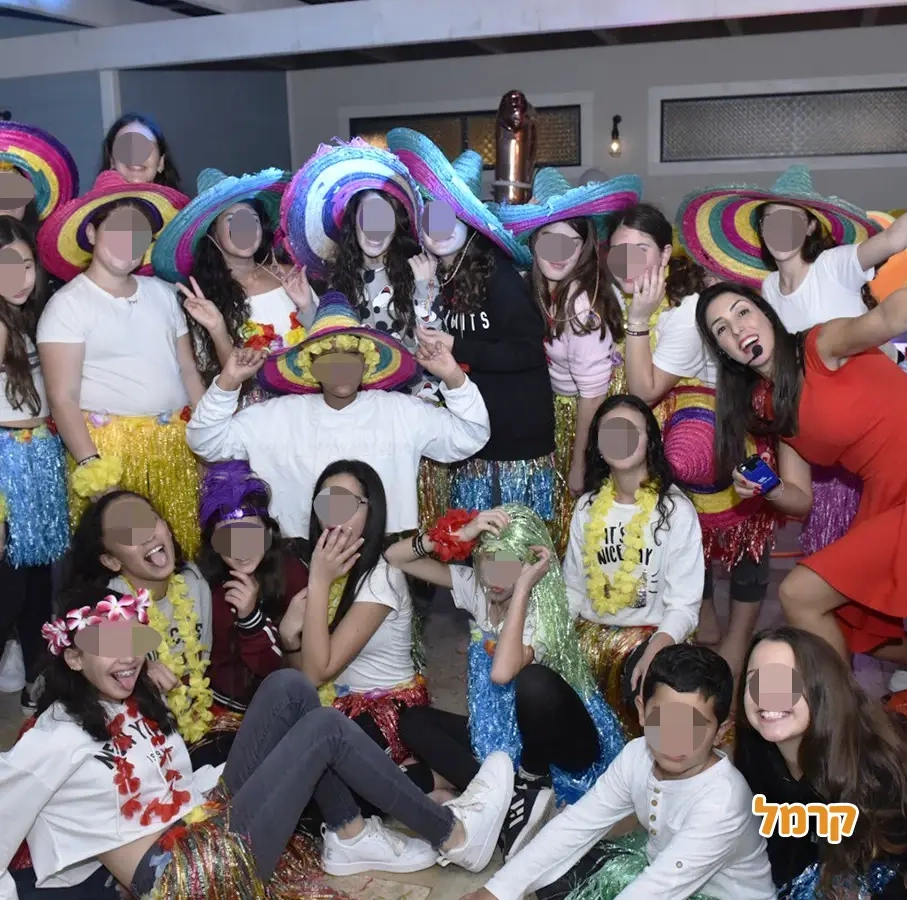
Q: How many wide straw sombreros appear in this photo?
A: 9